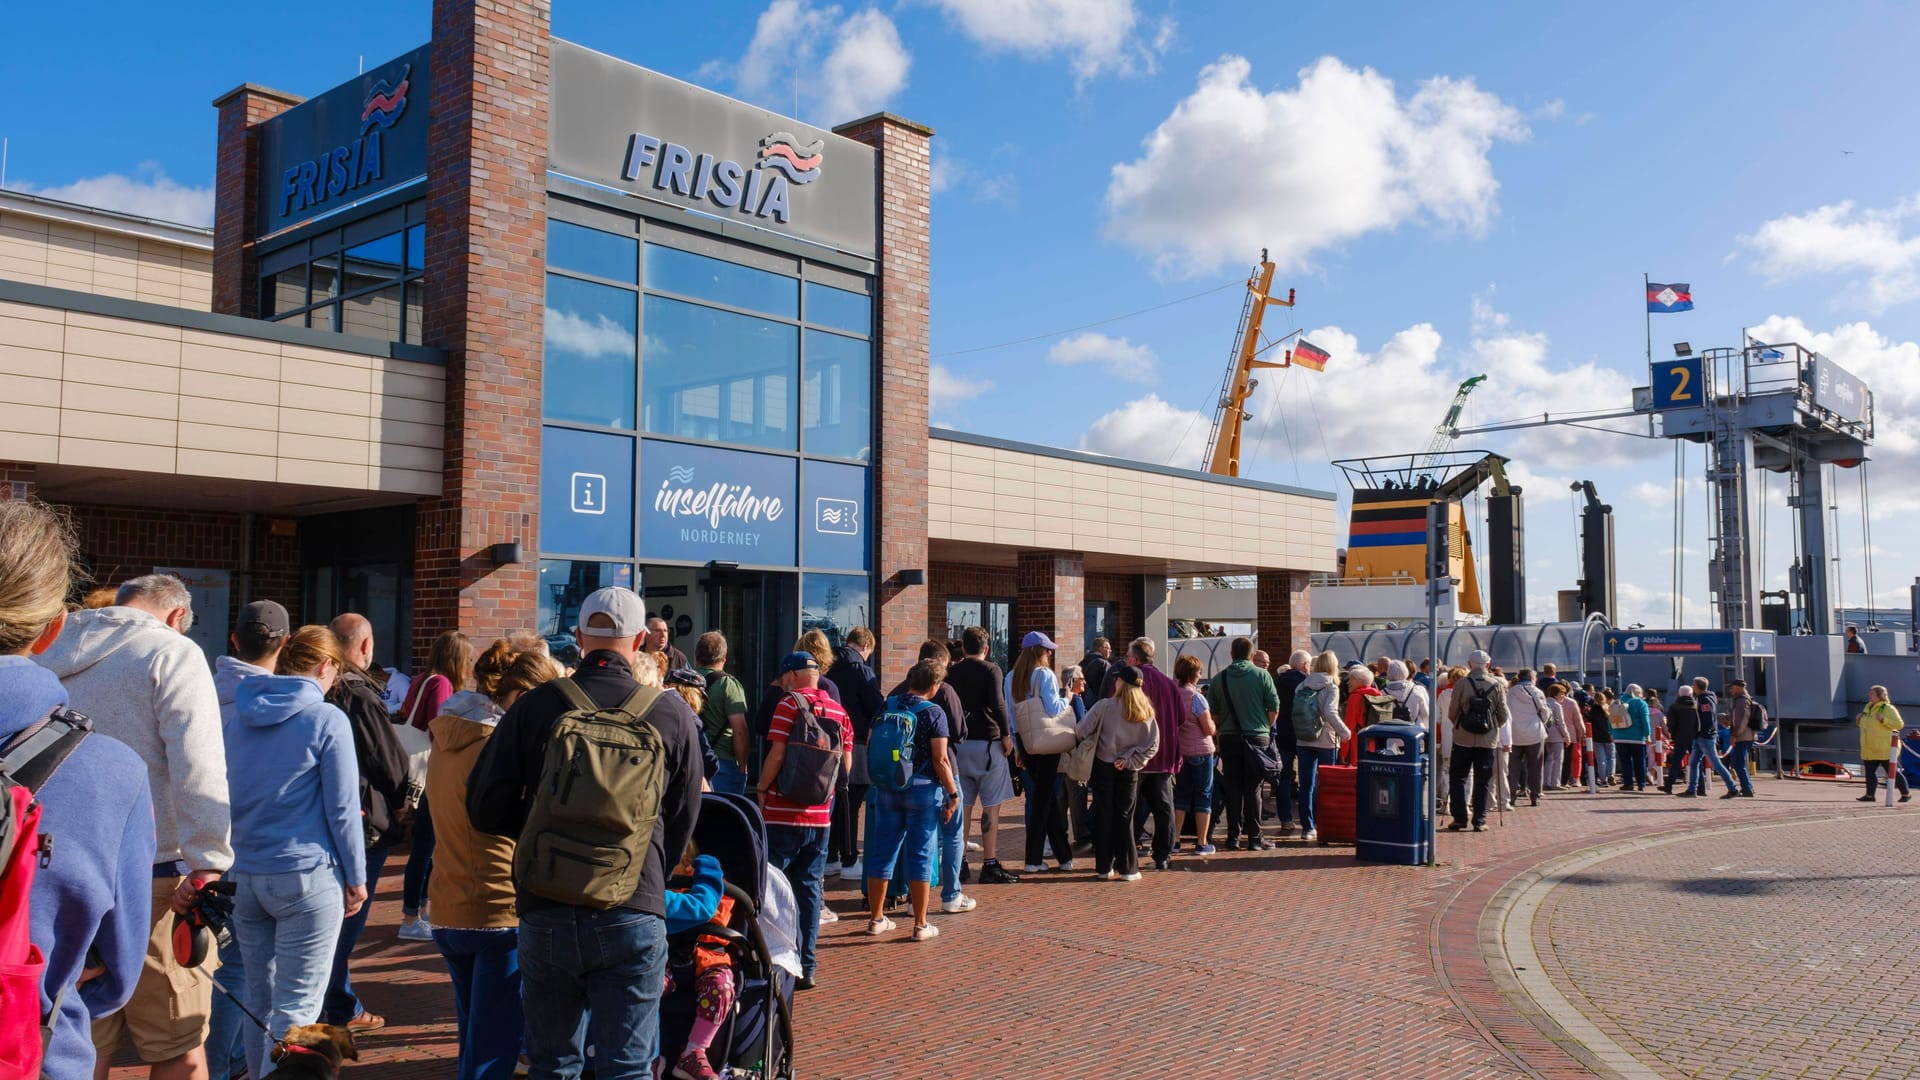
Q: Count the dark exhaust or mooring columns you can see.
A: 2